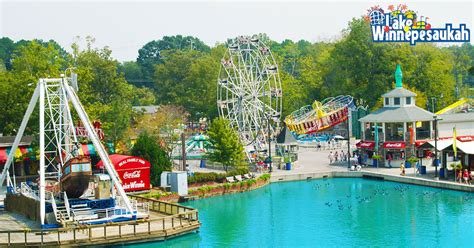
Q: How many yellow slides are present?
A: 1